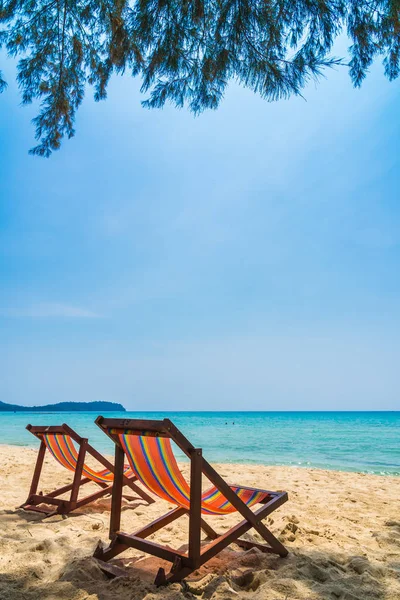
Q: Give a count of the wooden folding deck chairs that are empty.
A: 2